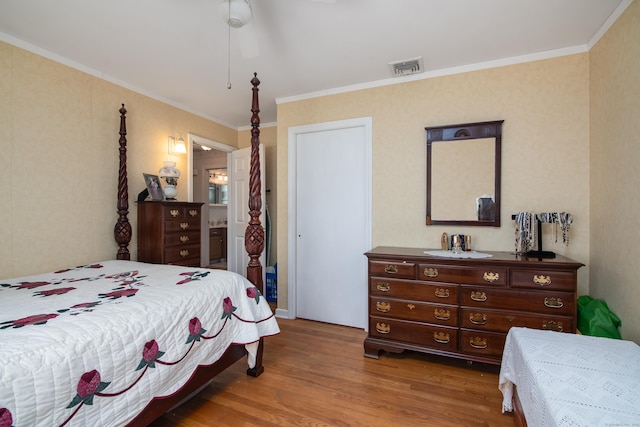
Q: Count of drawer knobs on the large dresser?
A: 15